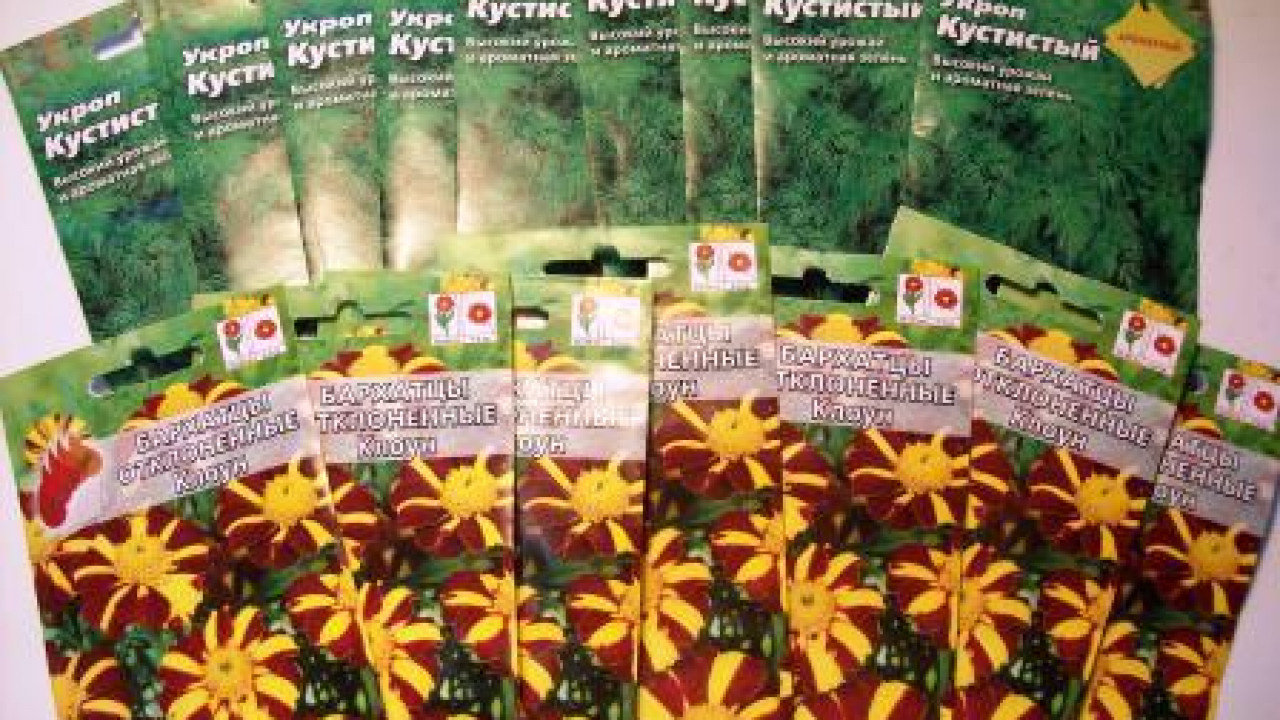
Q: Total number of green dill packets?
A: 9